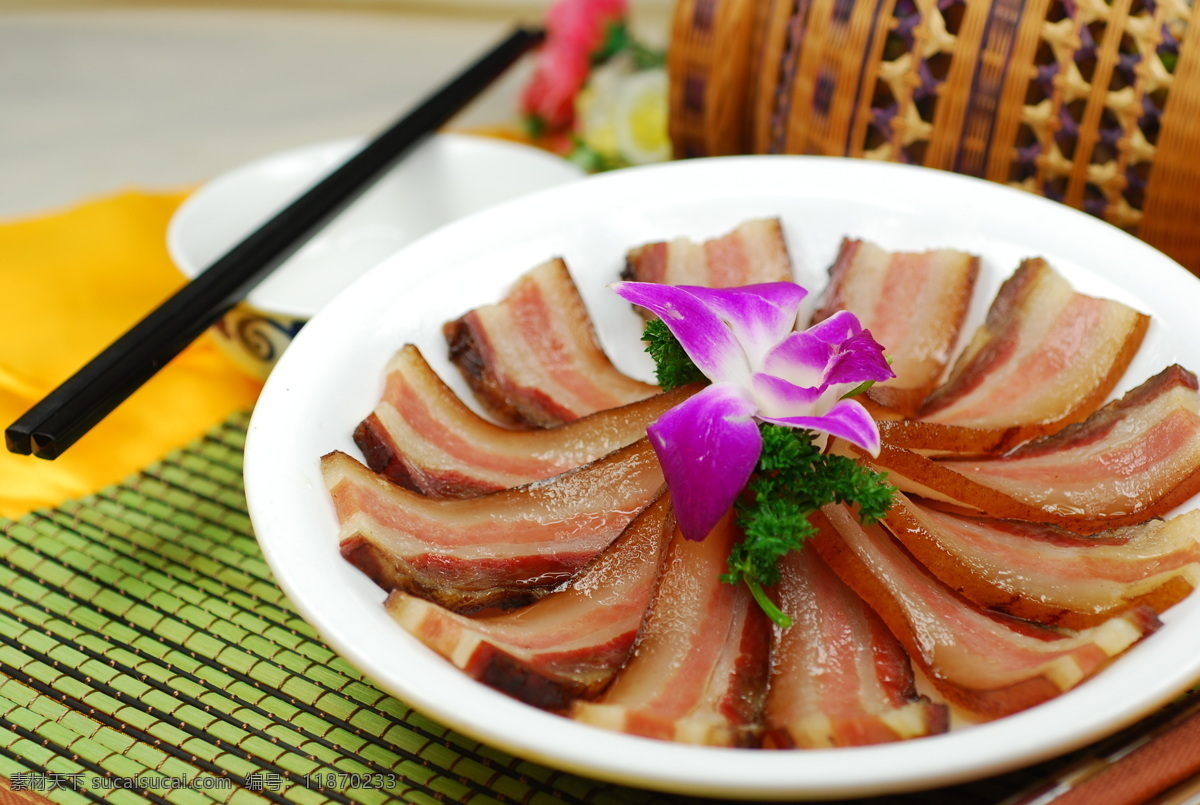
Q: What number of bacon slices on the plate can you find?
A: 12